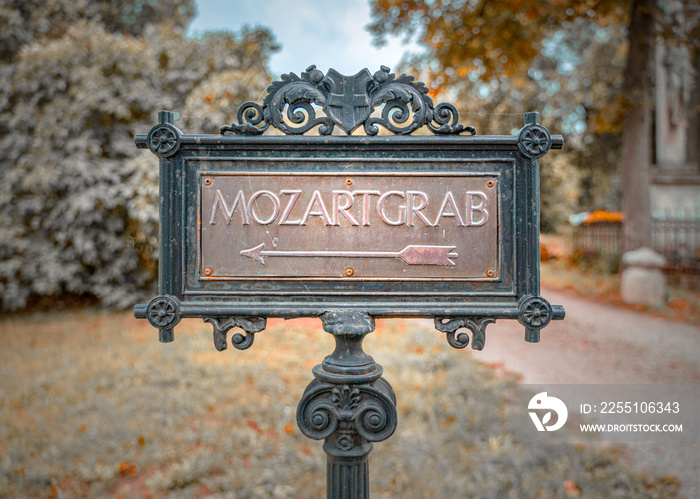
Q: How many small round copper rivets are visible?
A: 6